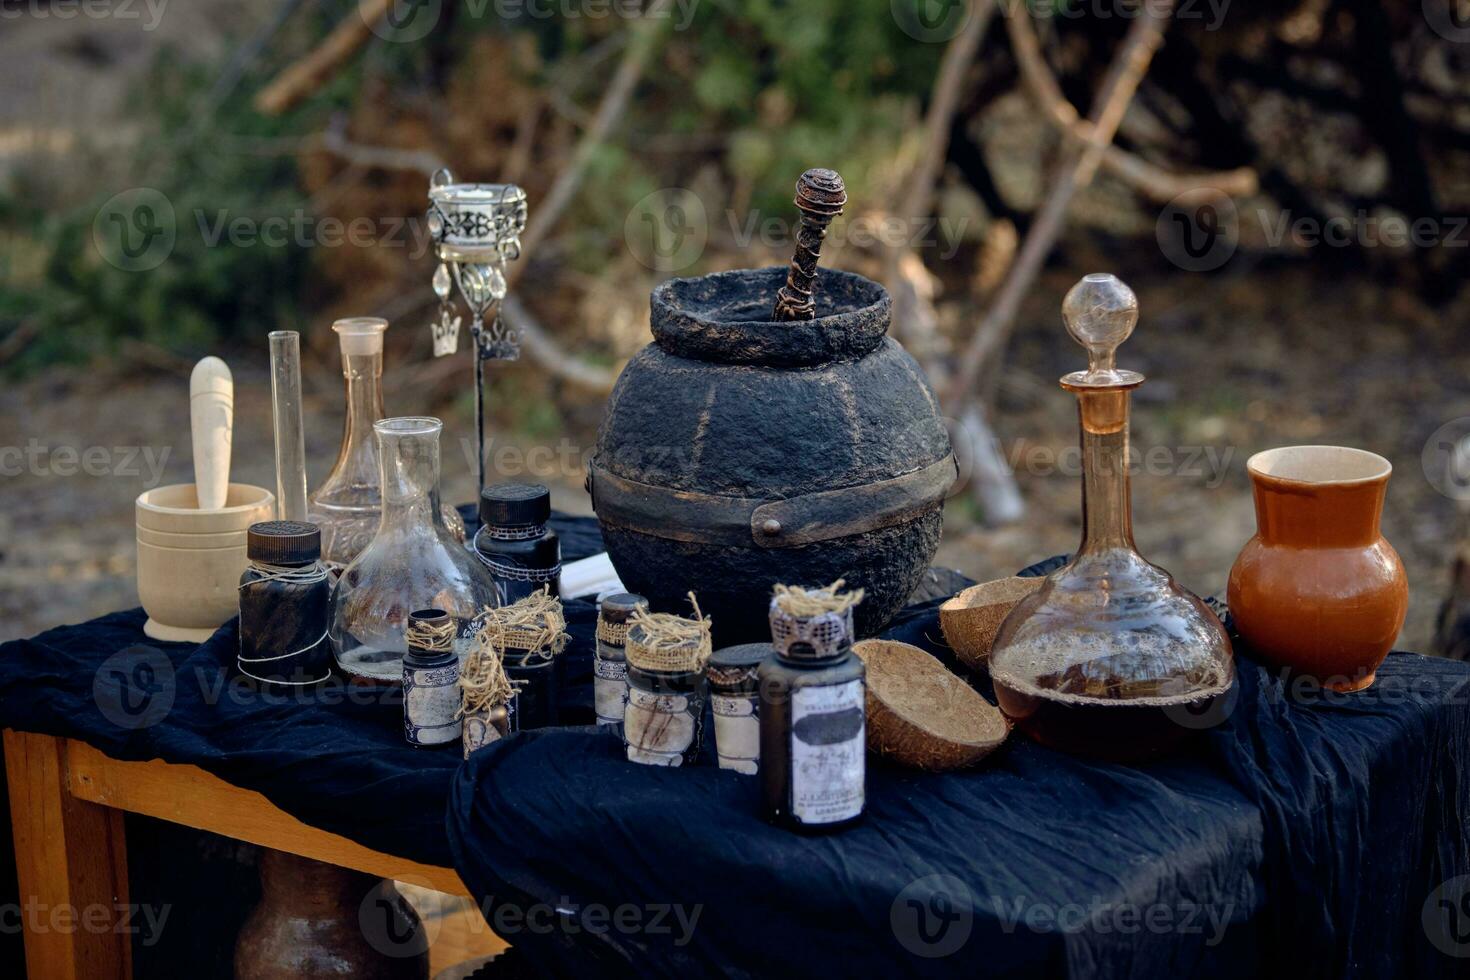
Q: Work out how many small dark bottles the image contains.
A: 9